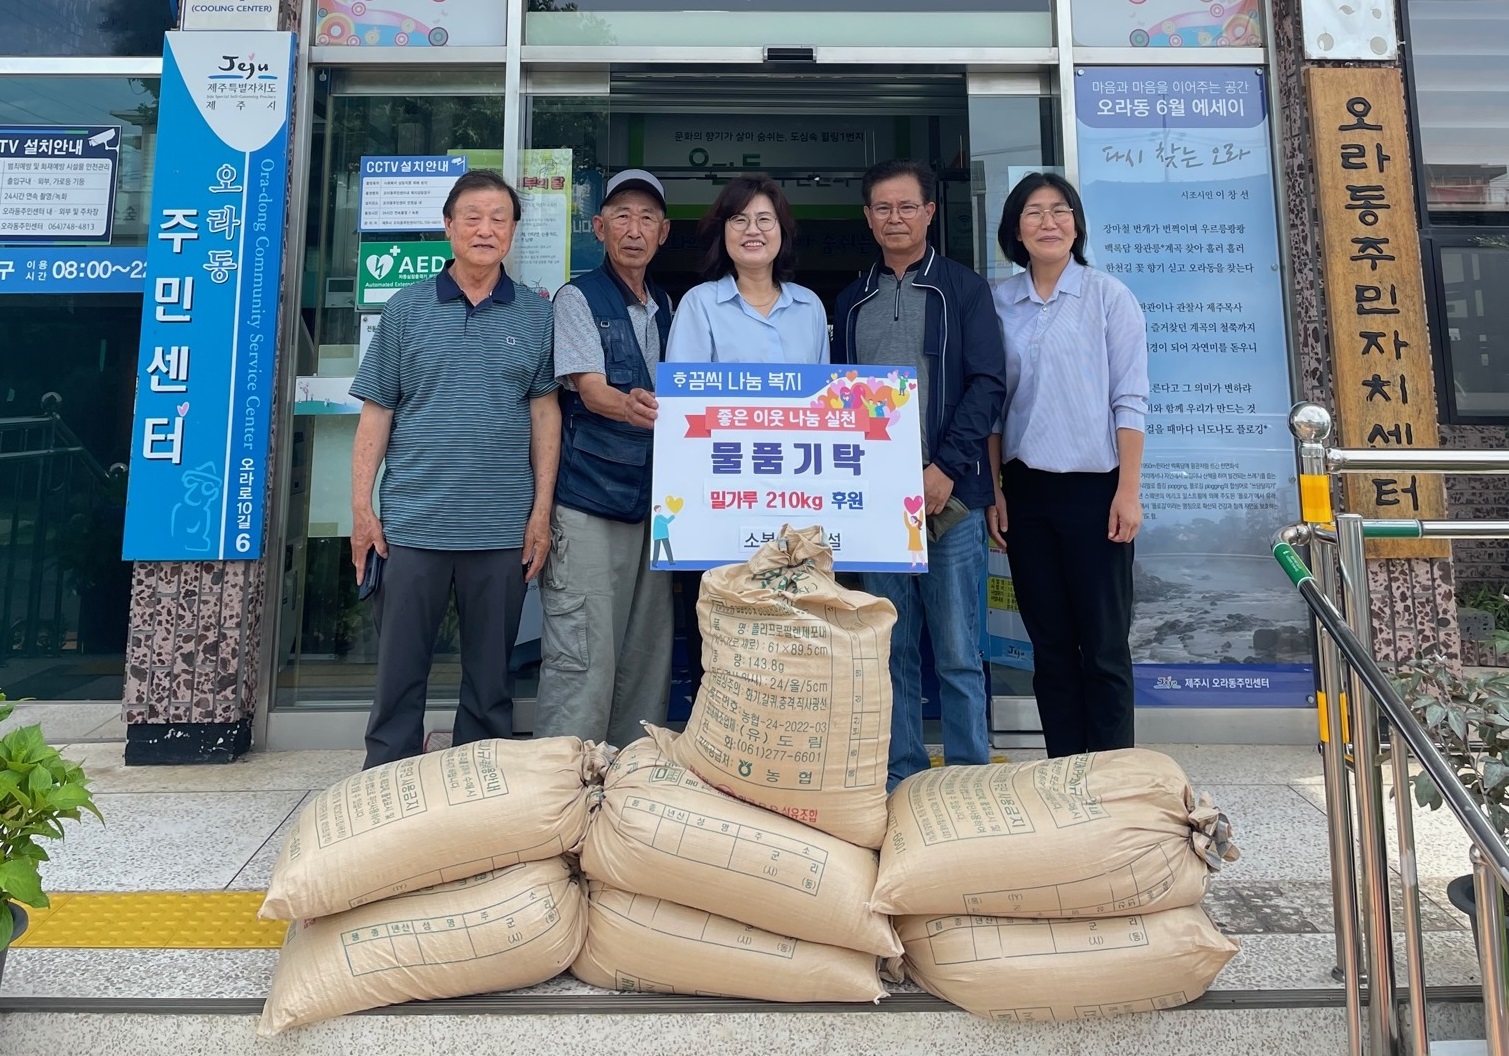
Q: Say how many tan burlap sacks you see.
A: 7